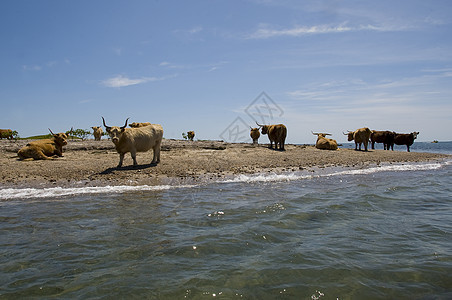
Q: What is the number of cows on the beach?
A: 12